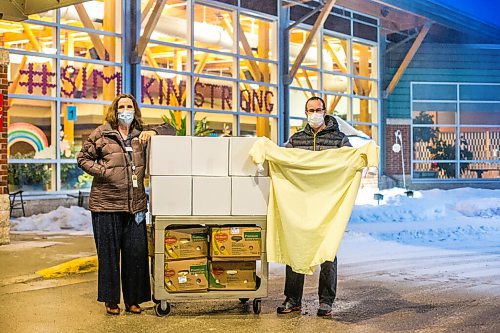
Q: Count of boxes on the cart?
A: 10